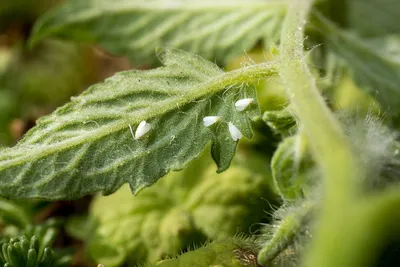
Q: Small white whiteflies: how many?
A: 4